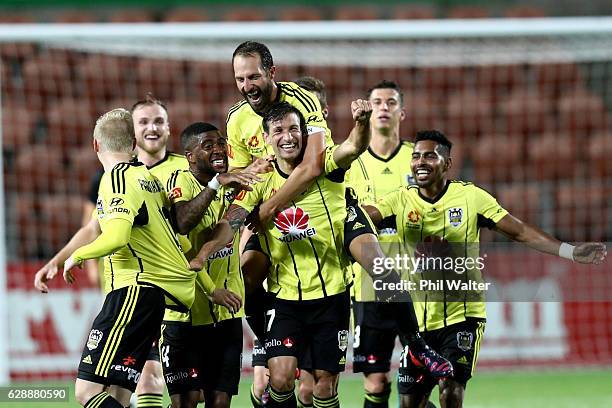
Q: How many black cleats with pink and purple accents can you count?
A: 1